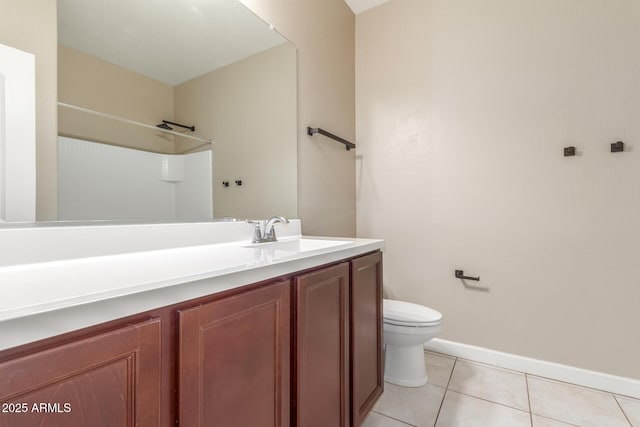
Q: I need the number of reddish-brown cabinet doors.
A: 4